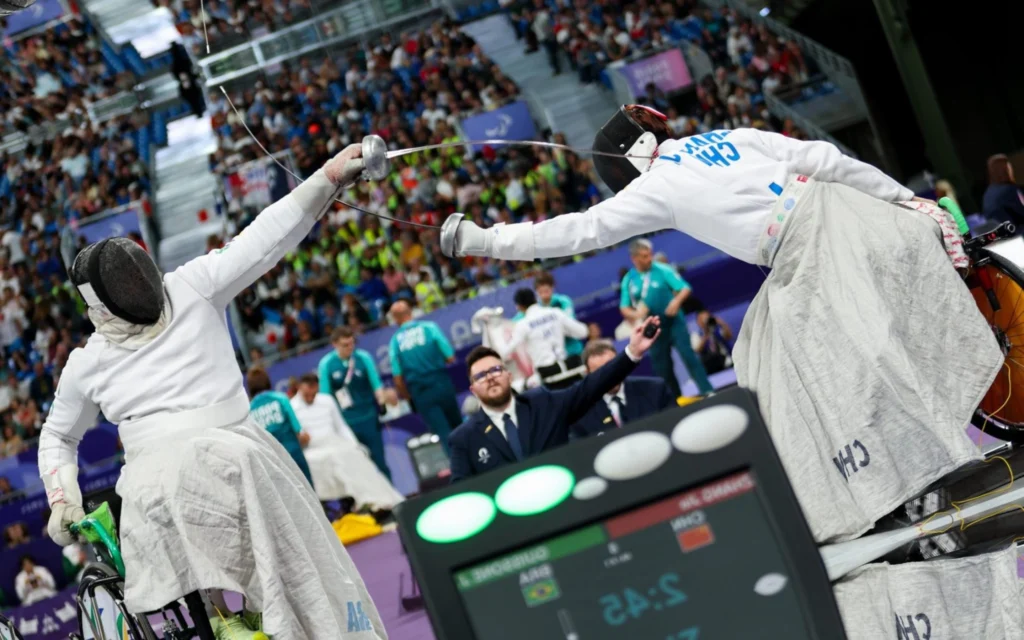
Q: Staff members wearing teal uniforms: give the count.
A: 5